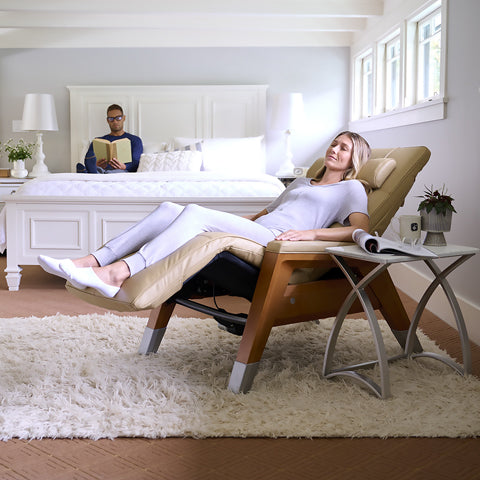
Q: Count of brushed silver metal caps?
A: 3